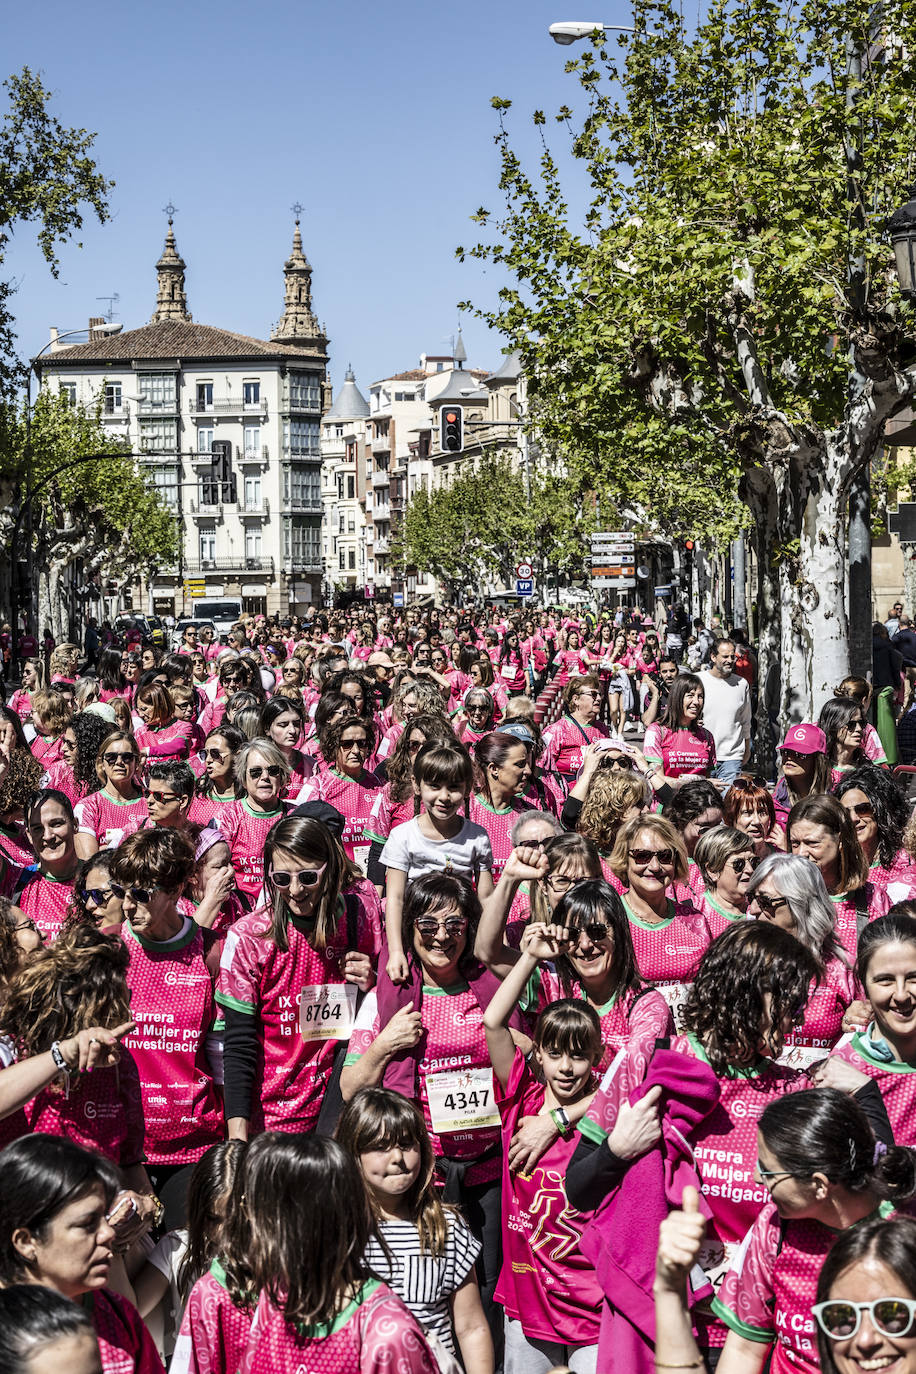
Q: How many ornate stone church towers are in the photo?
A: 2